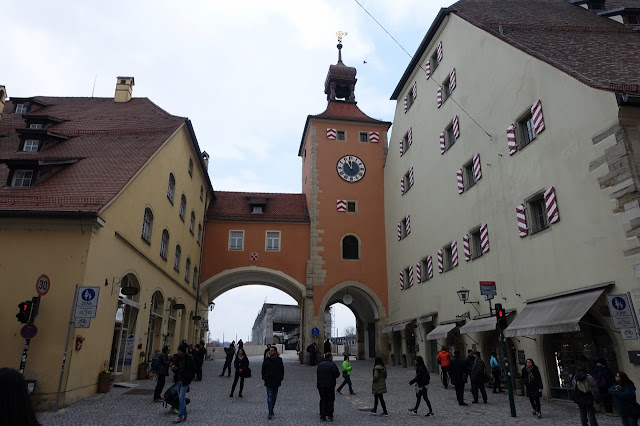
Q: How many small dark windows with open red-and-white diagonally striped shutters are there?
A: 14